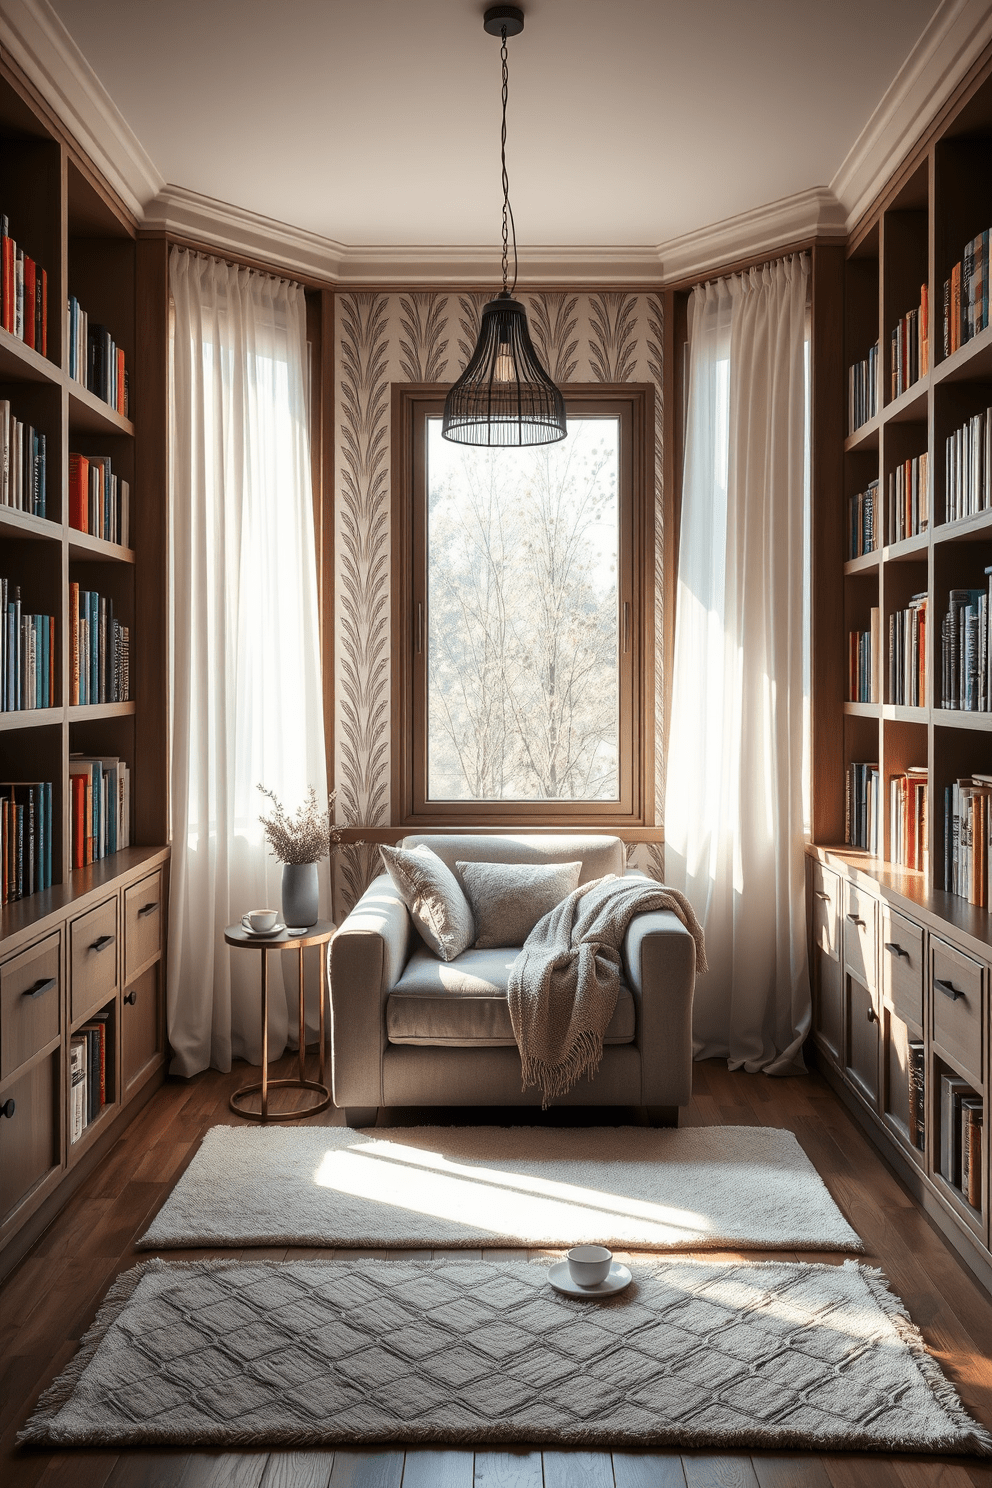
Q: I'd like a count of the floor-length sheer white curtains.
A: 2